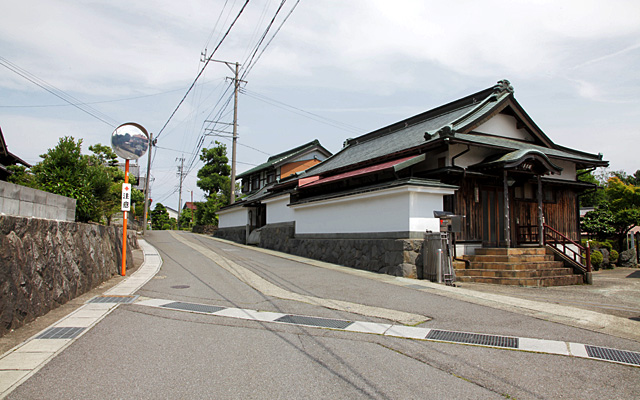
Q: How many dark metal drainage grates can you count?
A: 6